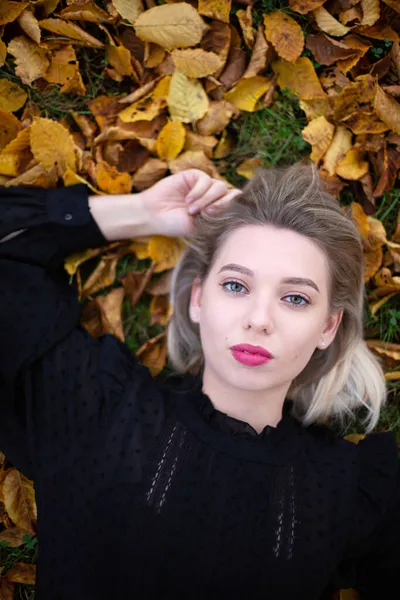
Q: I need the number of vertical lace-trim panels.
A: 2